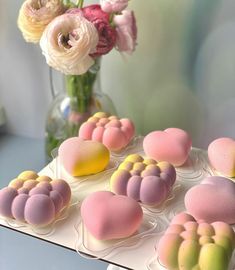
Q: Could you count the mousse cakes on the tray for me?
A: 9